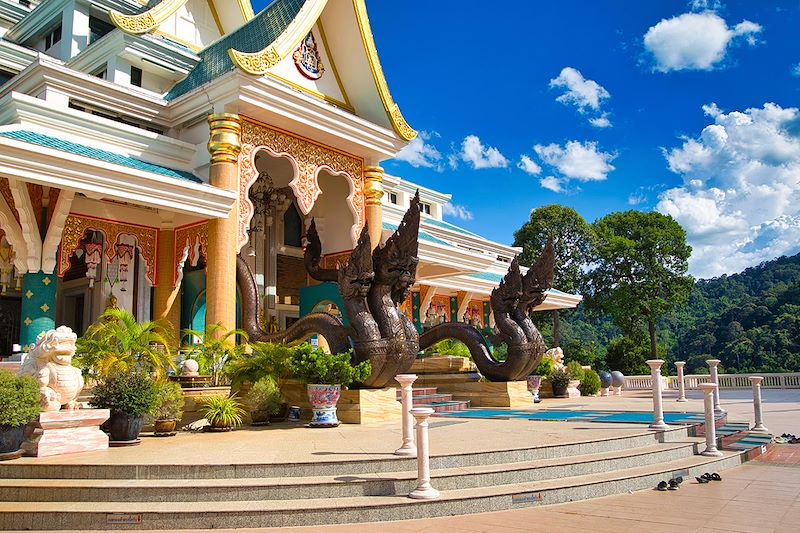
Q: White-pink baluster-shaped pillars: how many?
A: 7